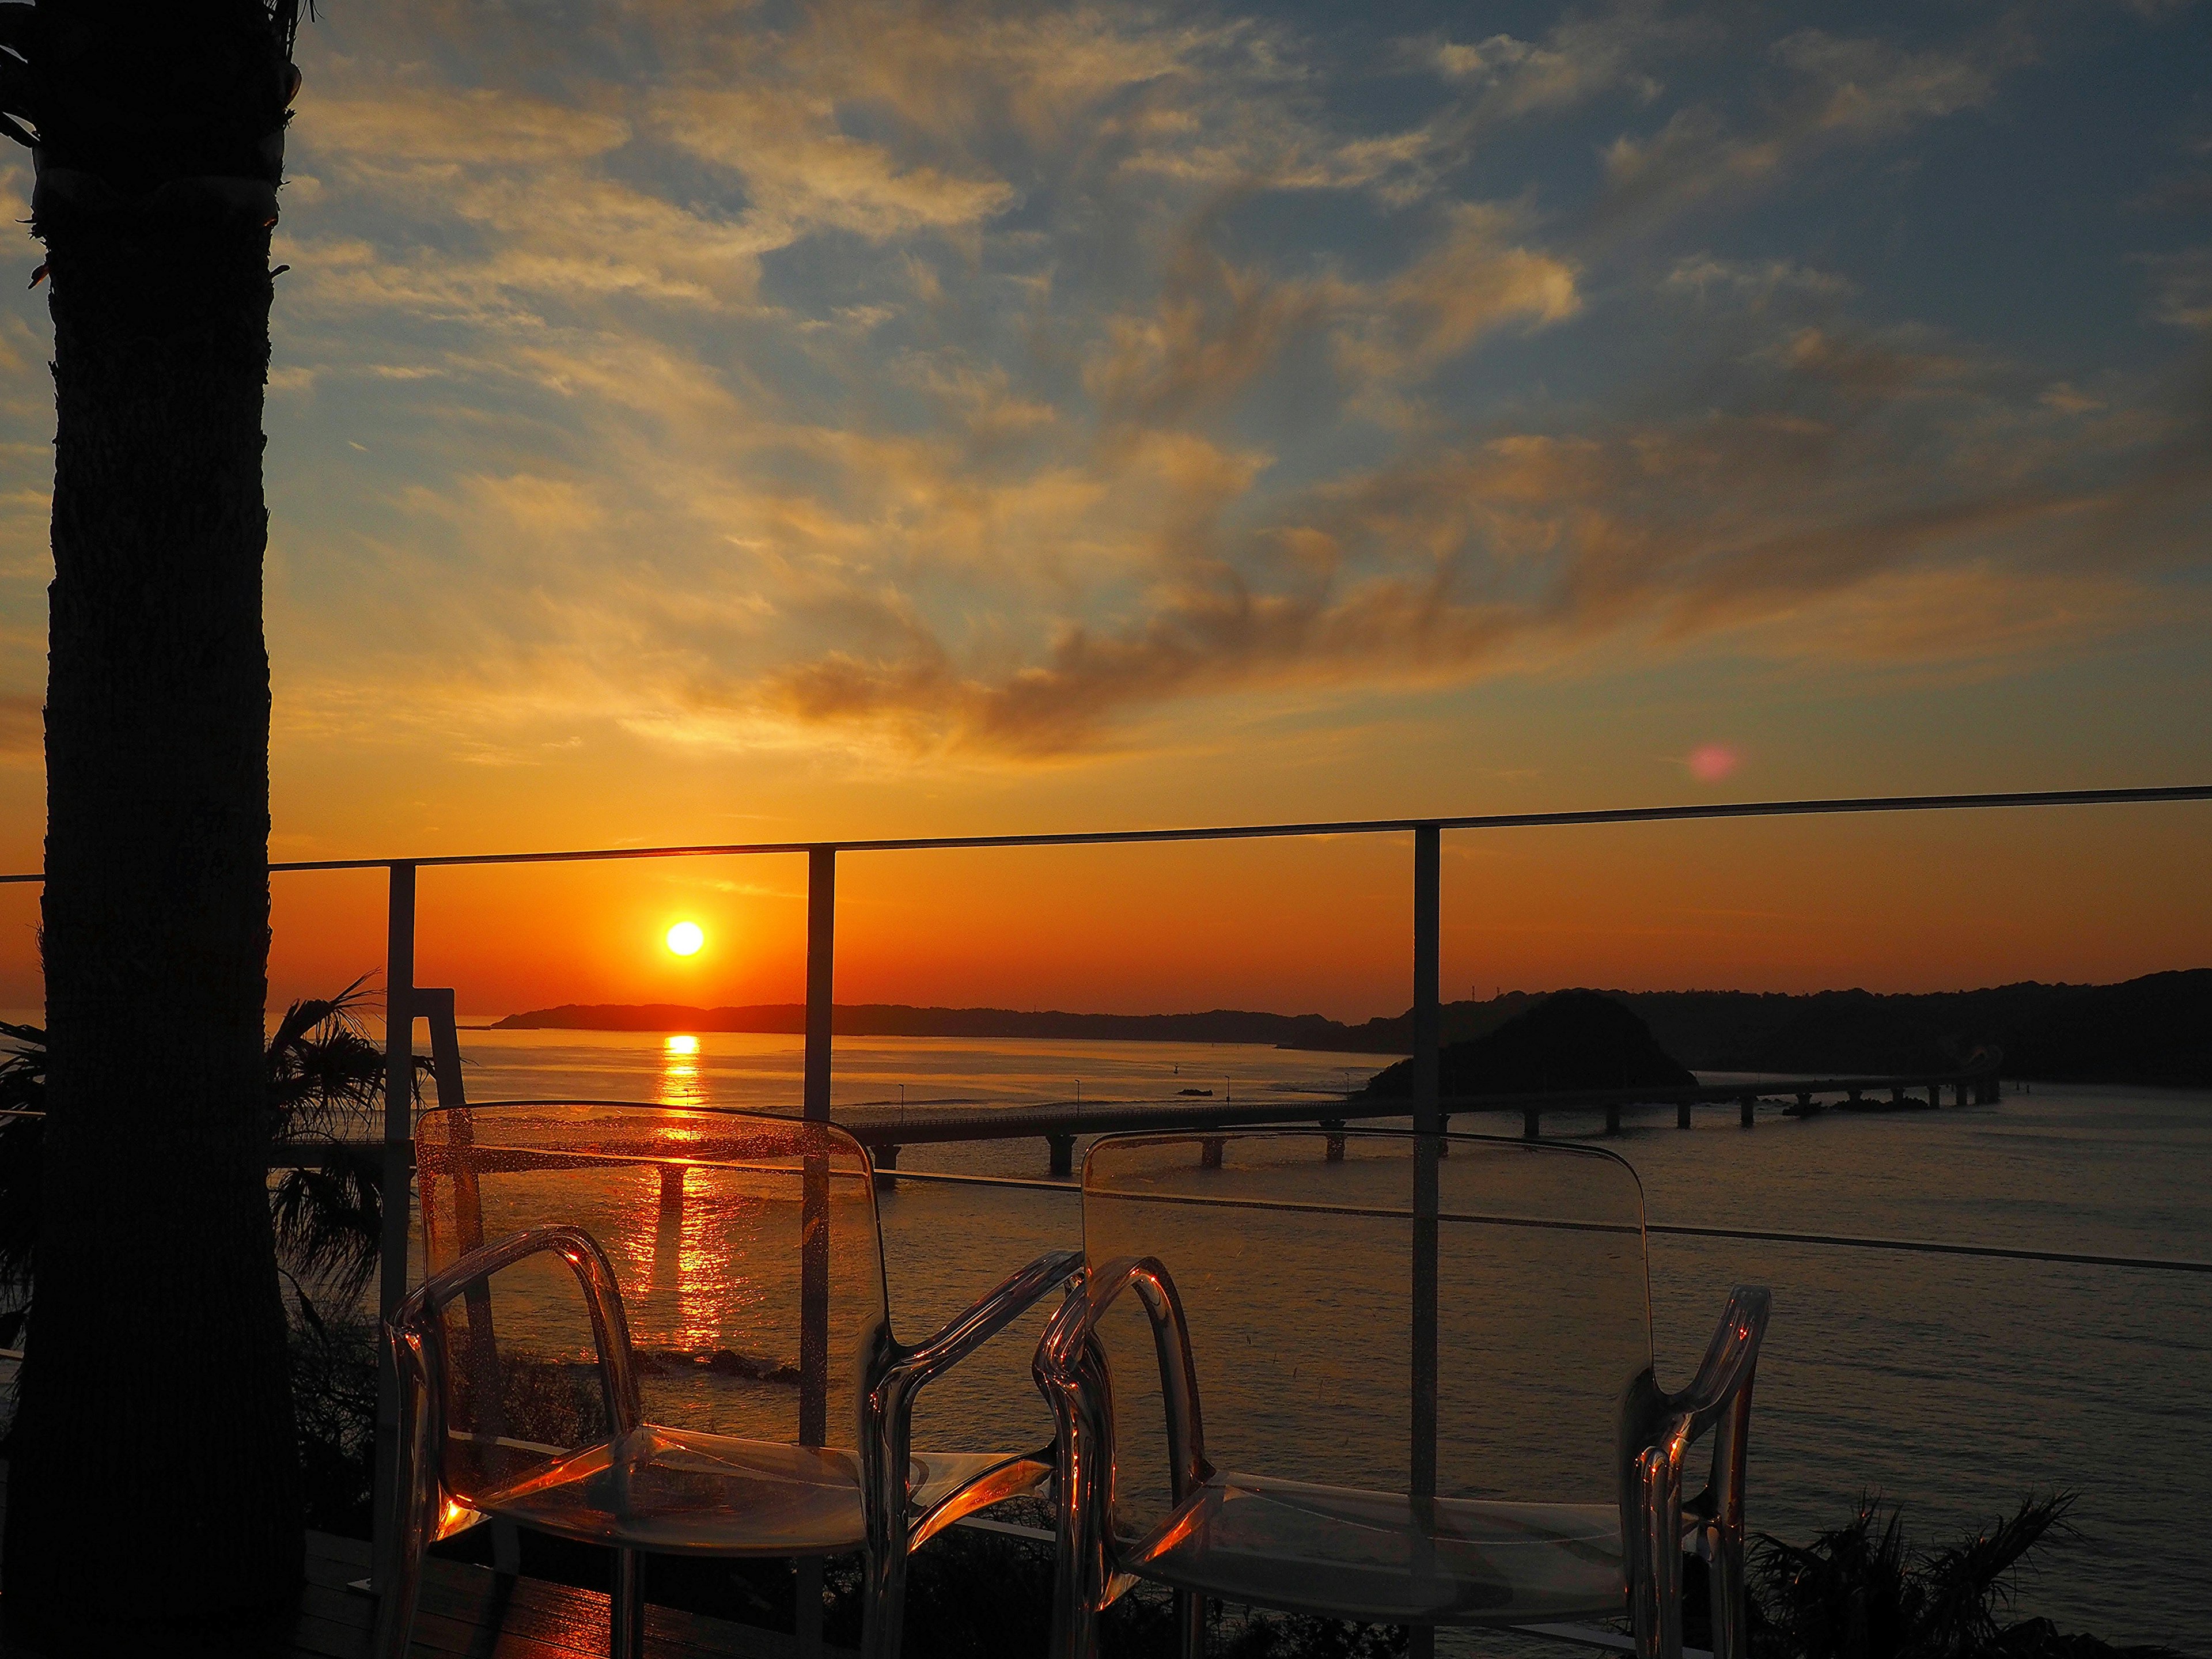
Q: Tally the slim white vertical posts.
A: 3